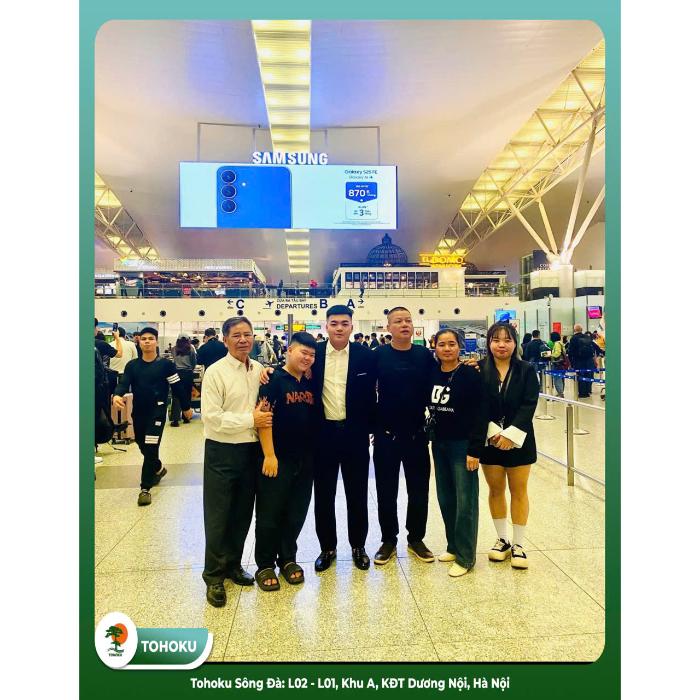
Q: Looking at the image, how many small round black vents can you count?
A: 9